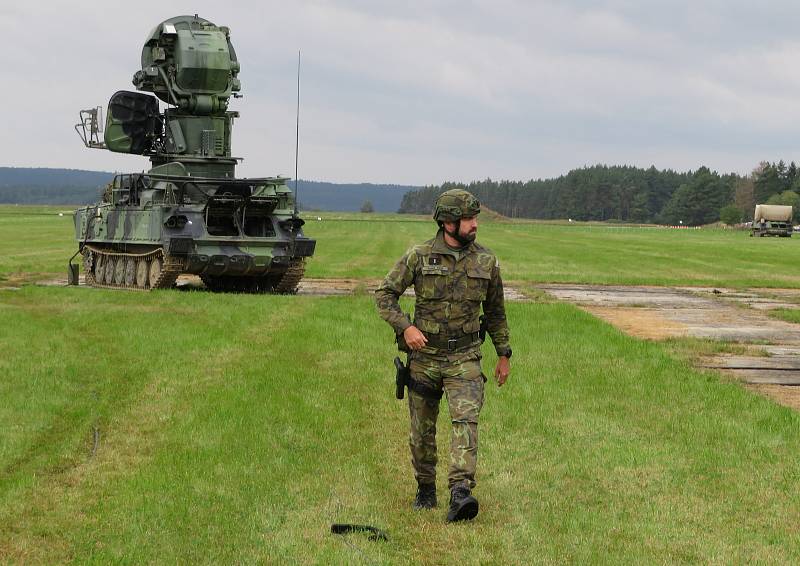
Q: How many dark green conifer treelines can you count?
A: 1